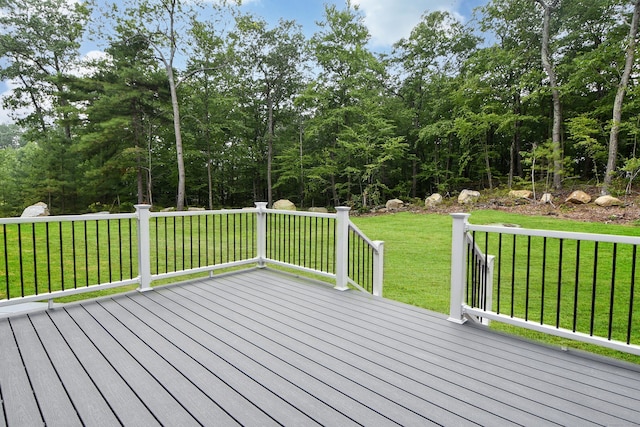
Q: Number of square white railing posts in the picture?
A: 6